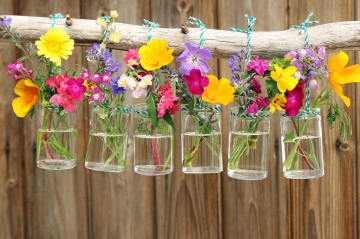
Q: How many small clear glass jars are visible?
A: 6